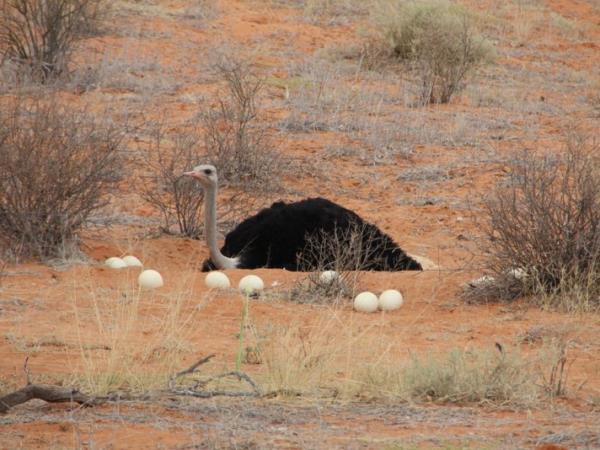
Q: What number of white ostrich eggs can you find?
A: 8